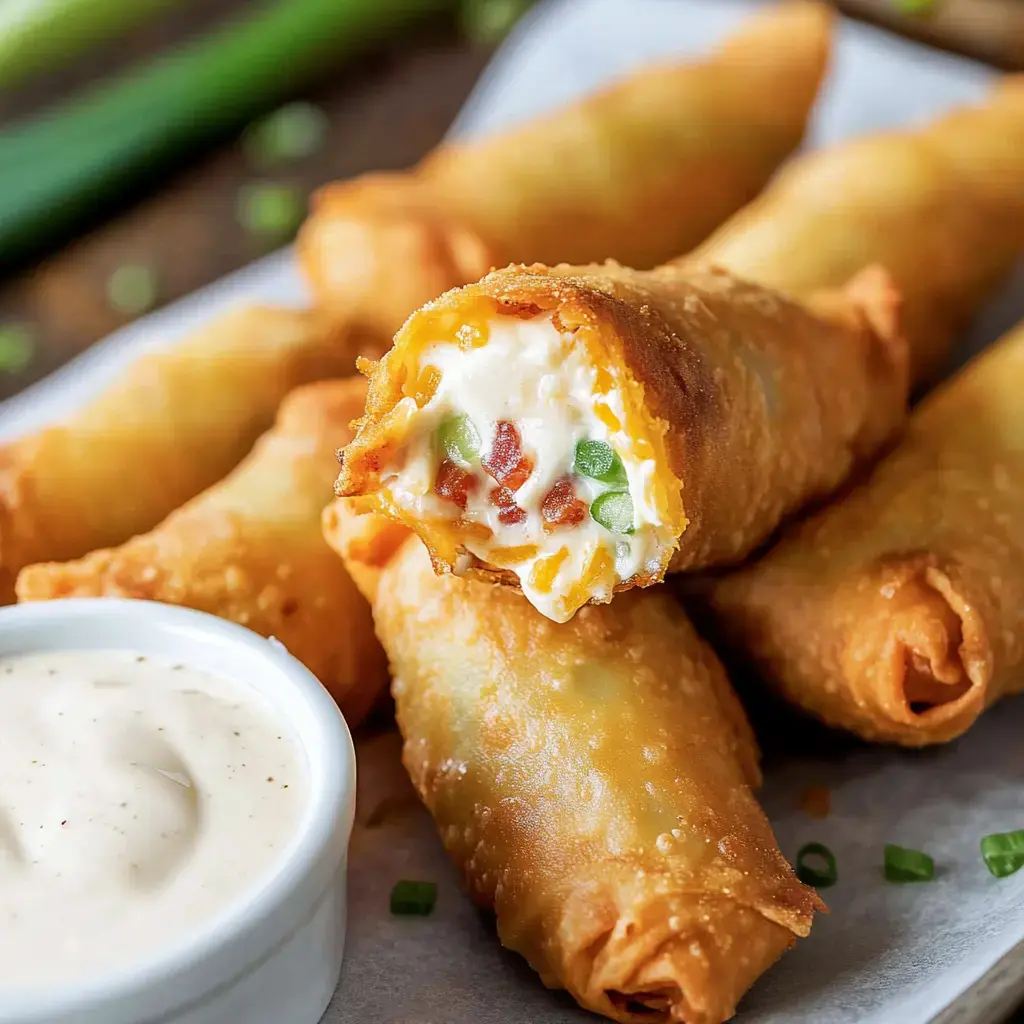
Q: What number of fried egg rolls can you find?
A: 7